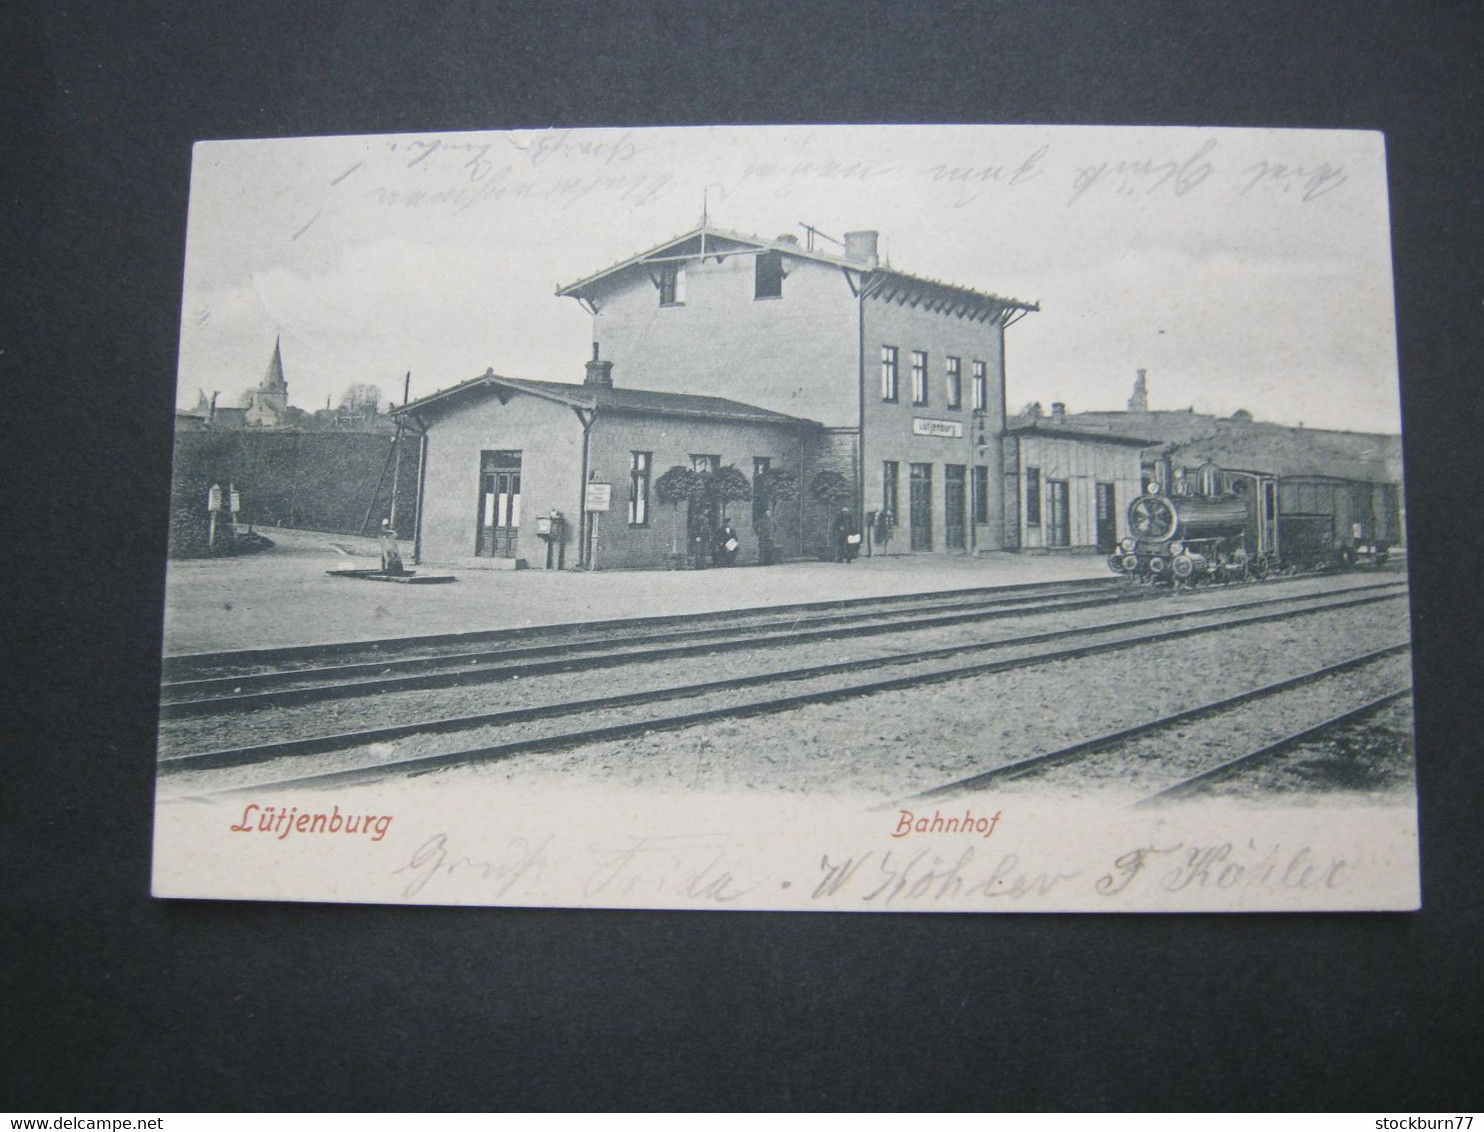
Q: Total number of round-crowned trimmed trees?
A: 4